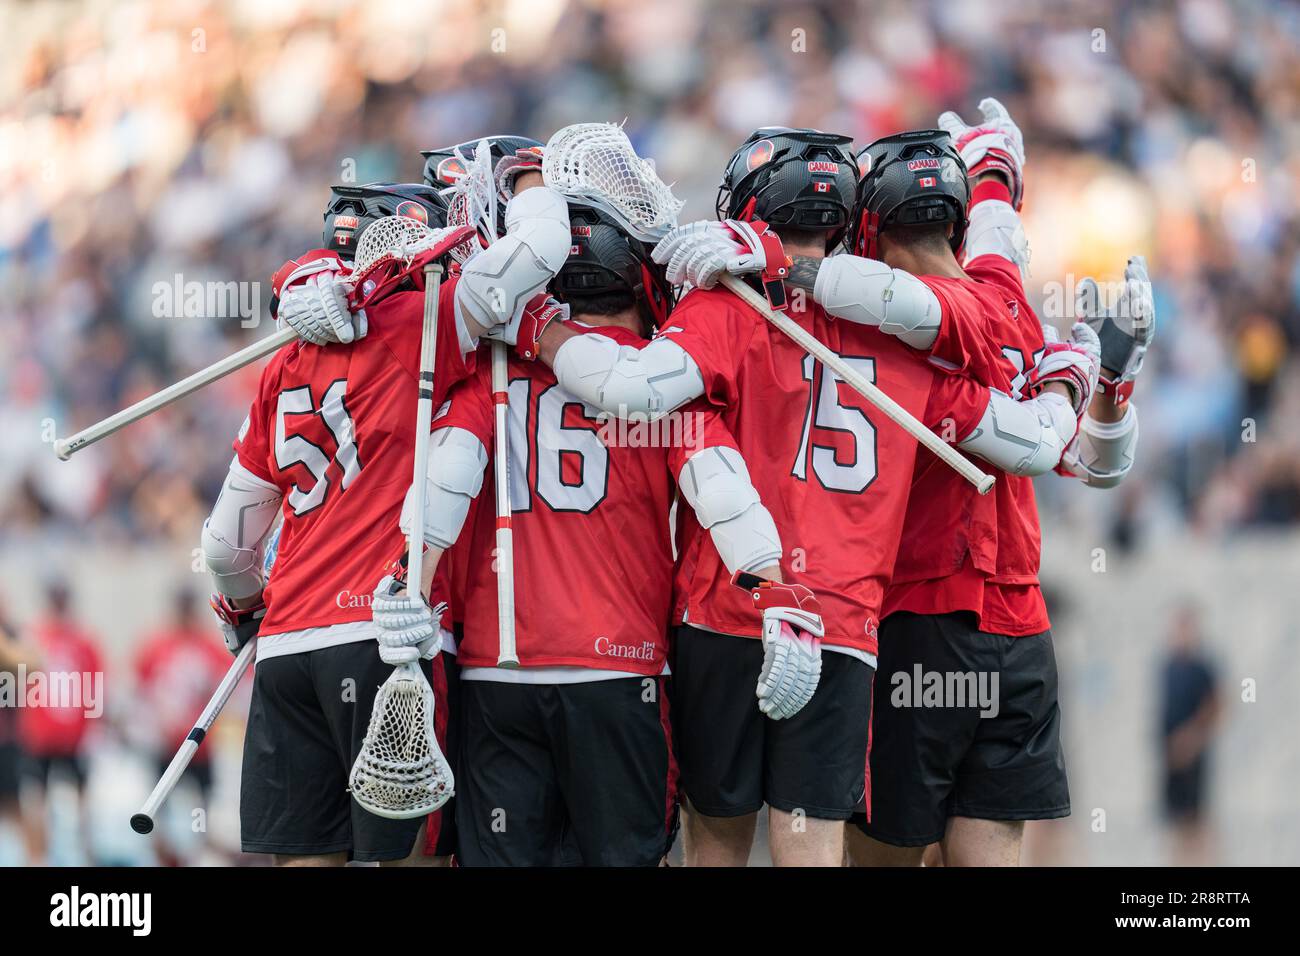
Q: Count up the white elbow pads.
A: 9